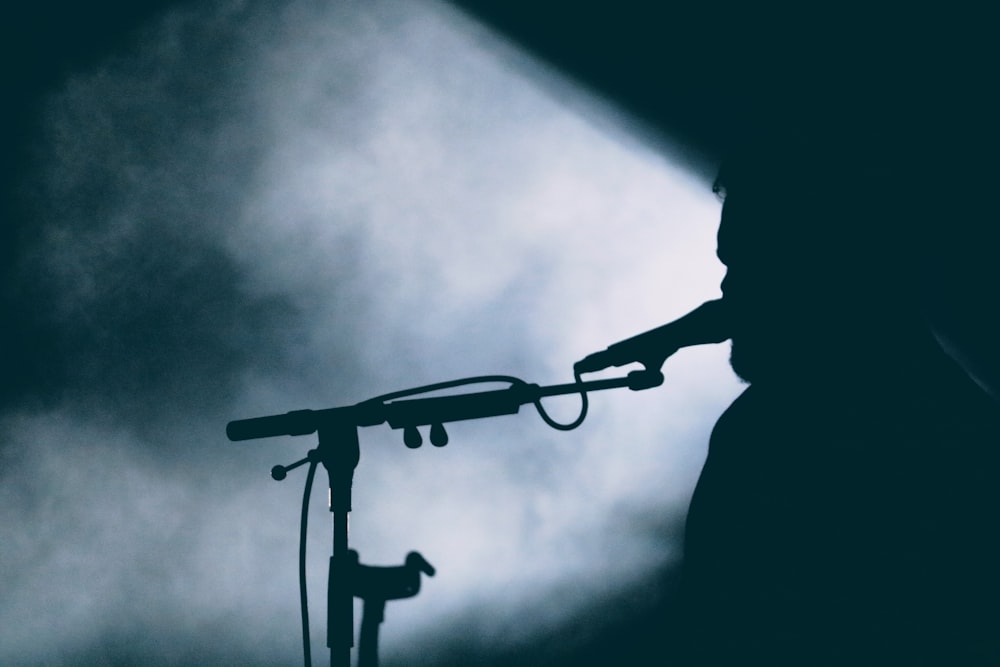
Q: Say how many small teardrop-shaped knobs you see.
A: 2